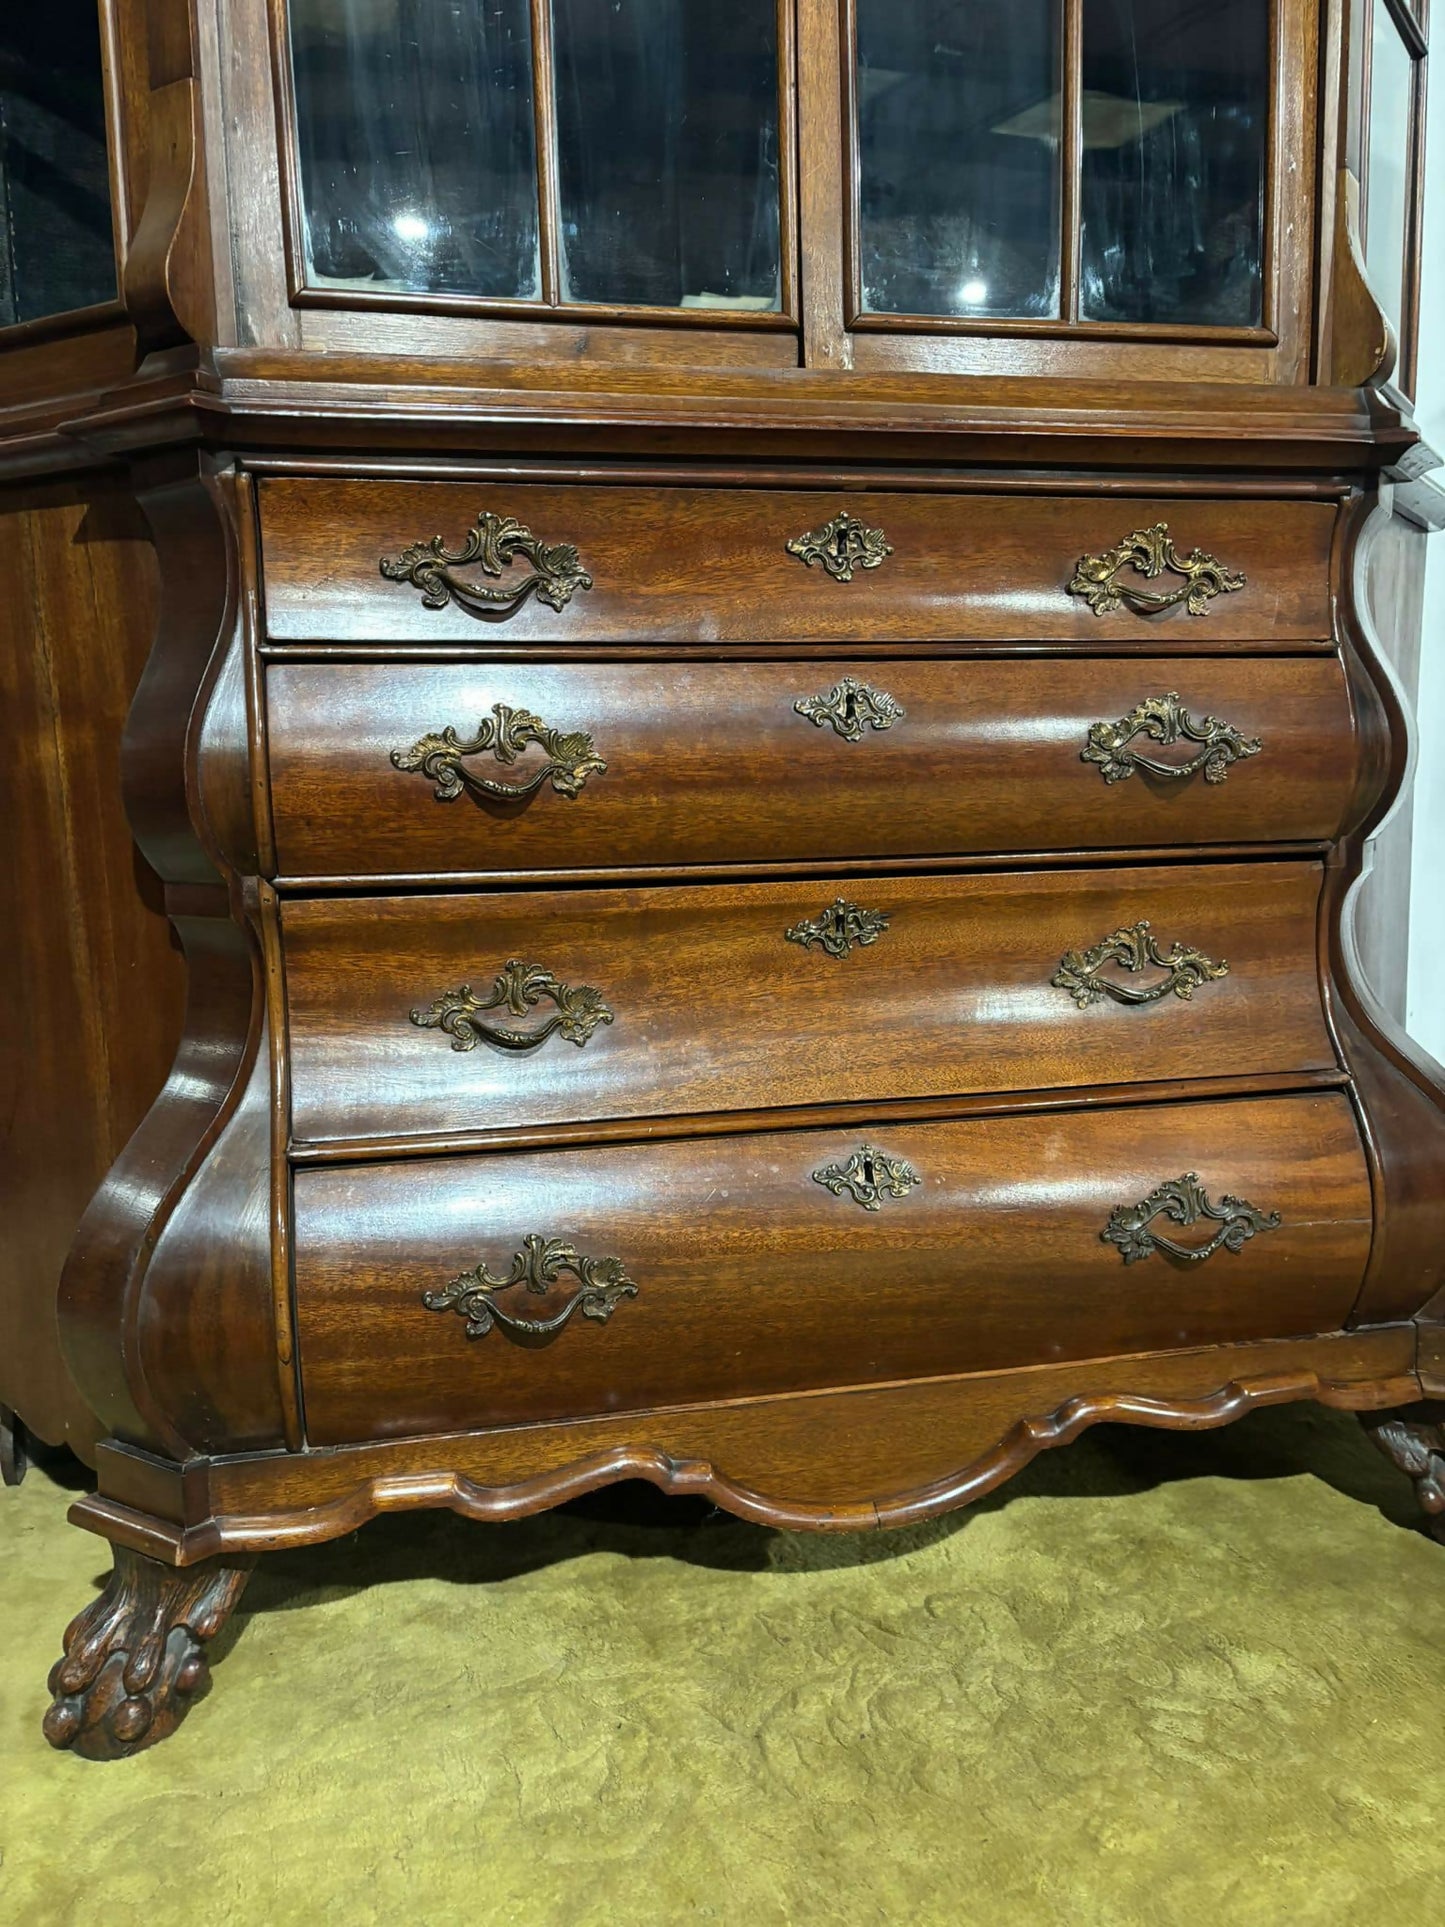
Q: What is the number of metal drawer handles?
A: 8